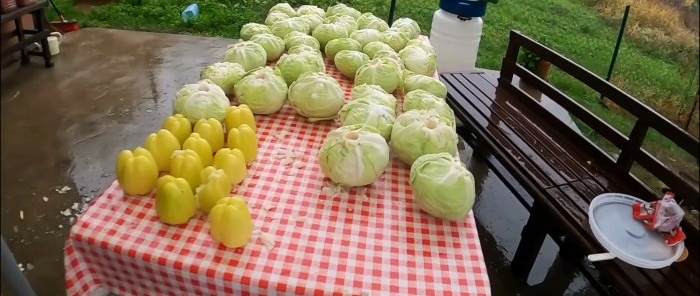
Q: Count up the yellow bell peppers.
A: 12